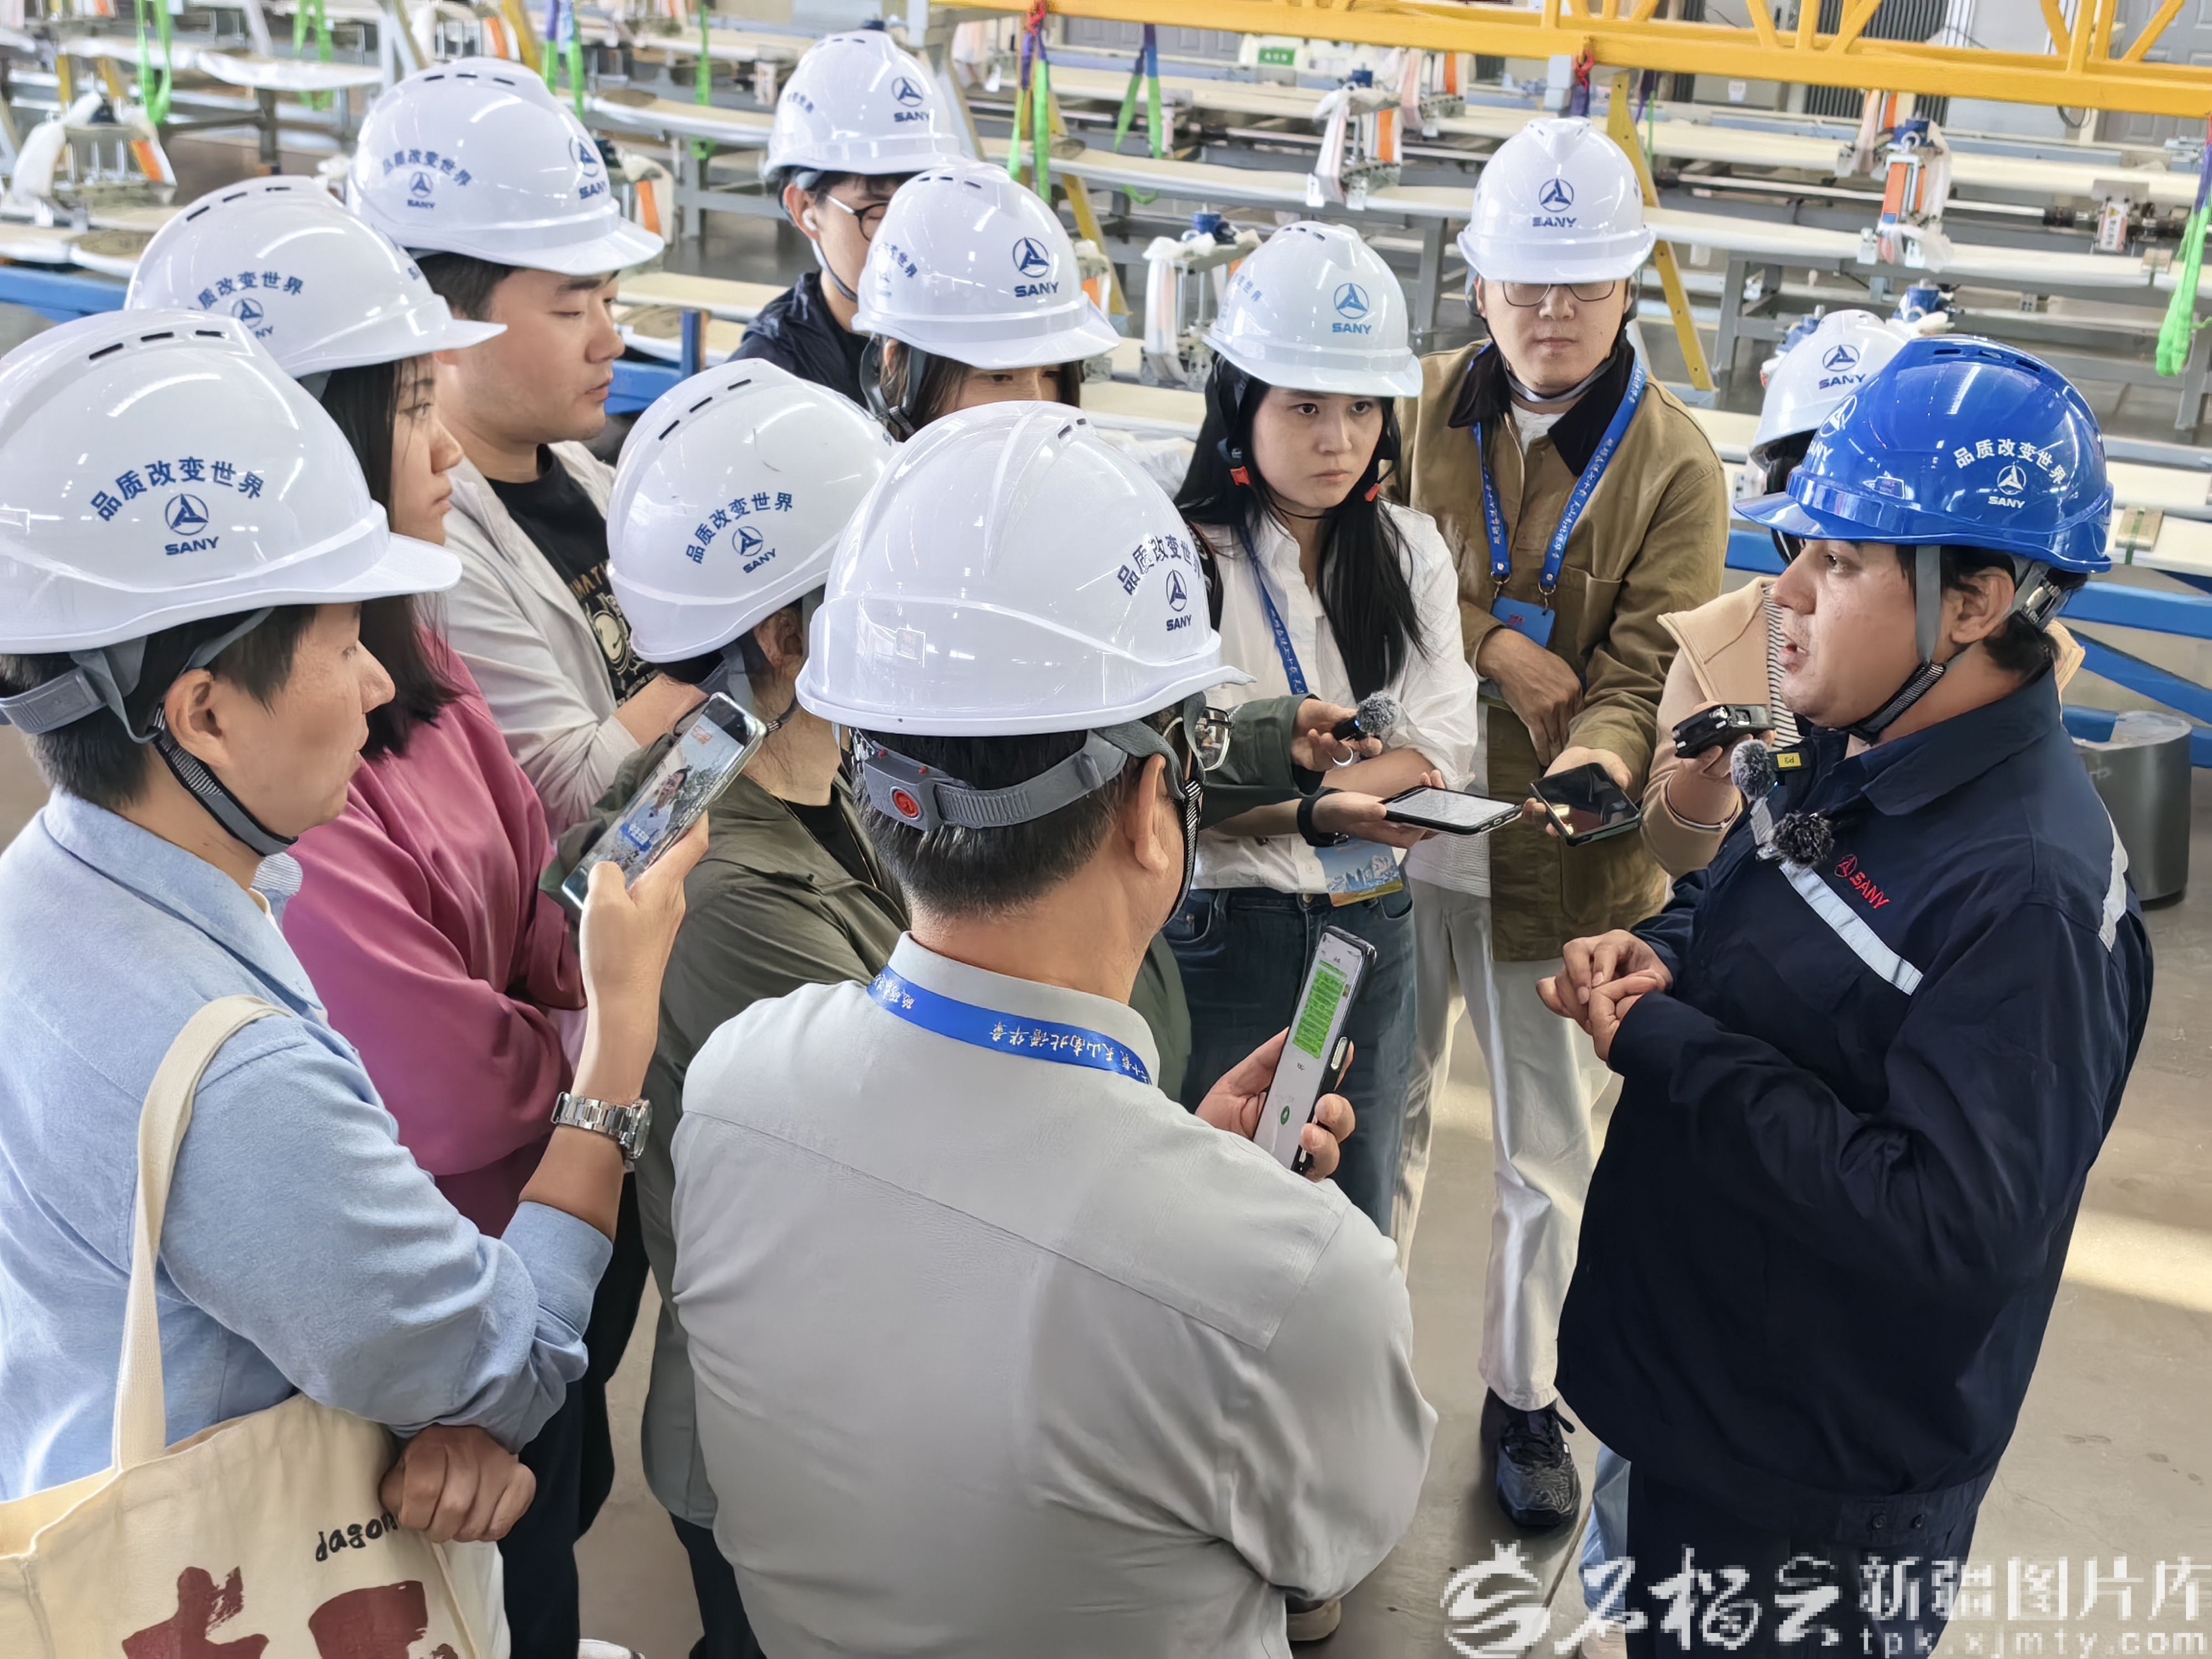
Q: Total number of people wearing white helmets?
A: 10